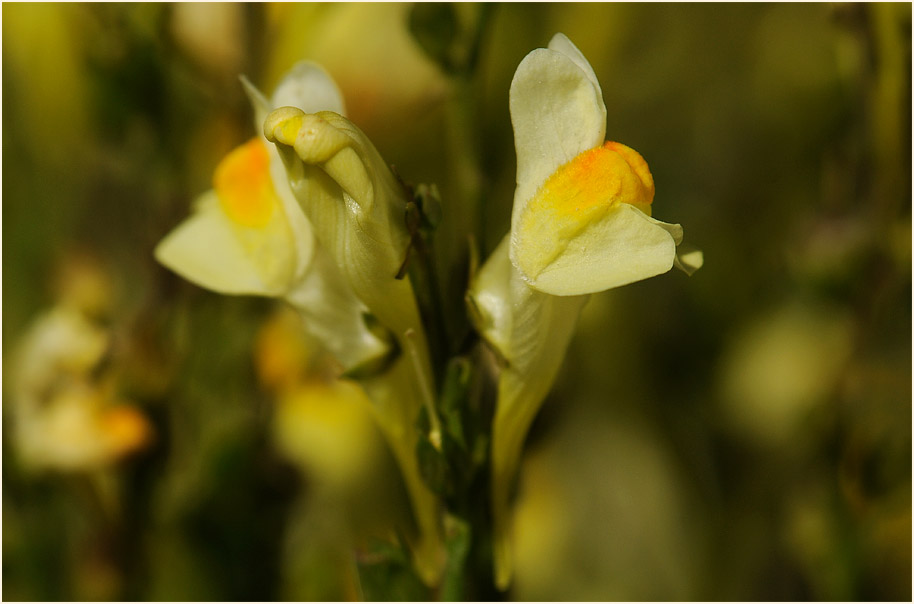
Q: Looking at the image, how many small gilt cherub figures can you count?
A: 0